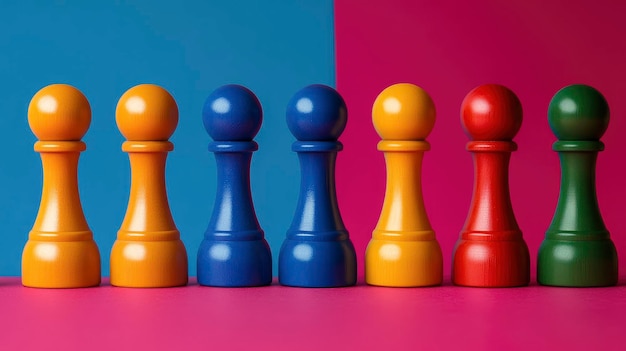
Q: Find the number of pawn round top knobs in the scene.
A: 7